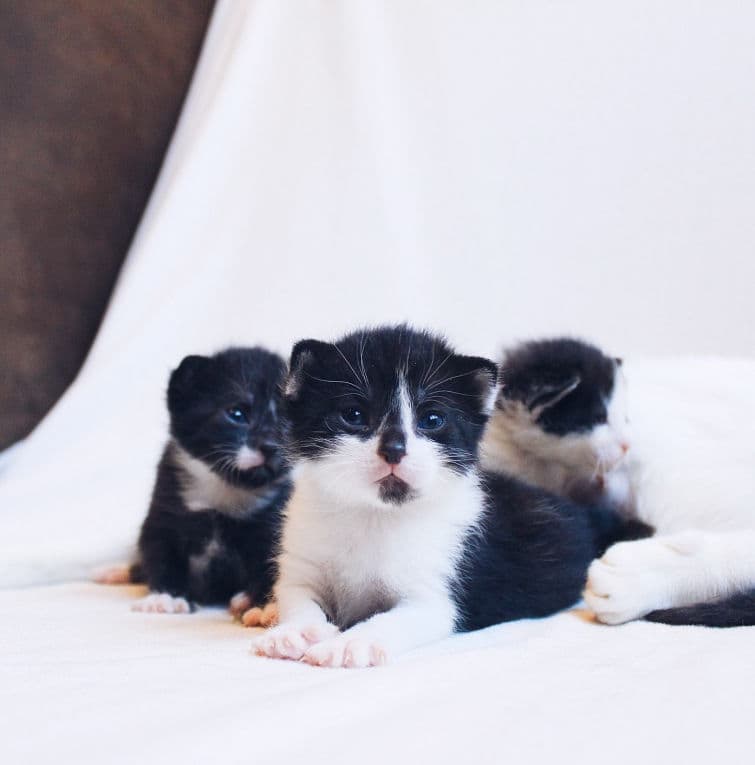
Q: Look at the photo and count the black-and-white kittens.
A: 3